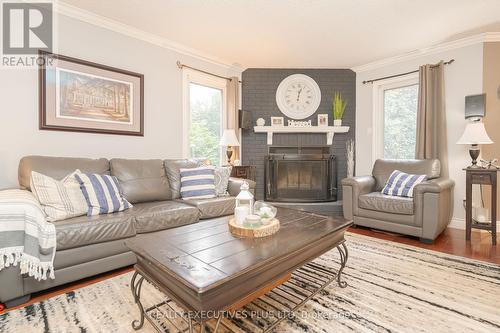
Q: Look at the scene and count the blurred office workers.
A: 0